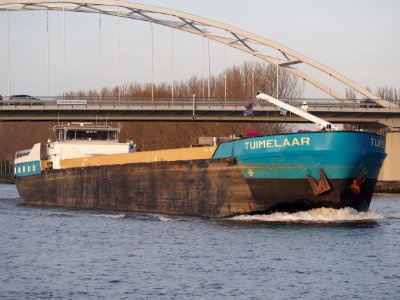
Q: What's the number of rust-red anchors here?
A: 2